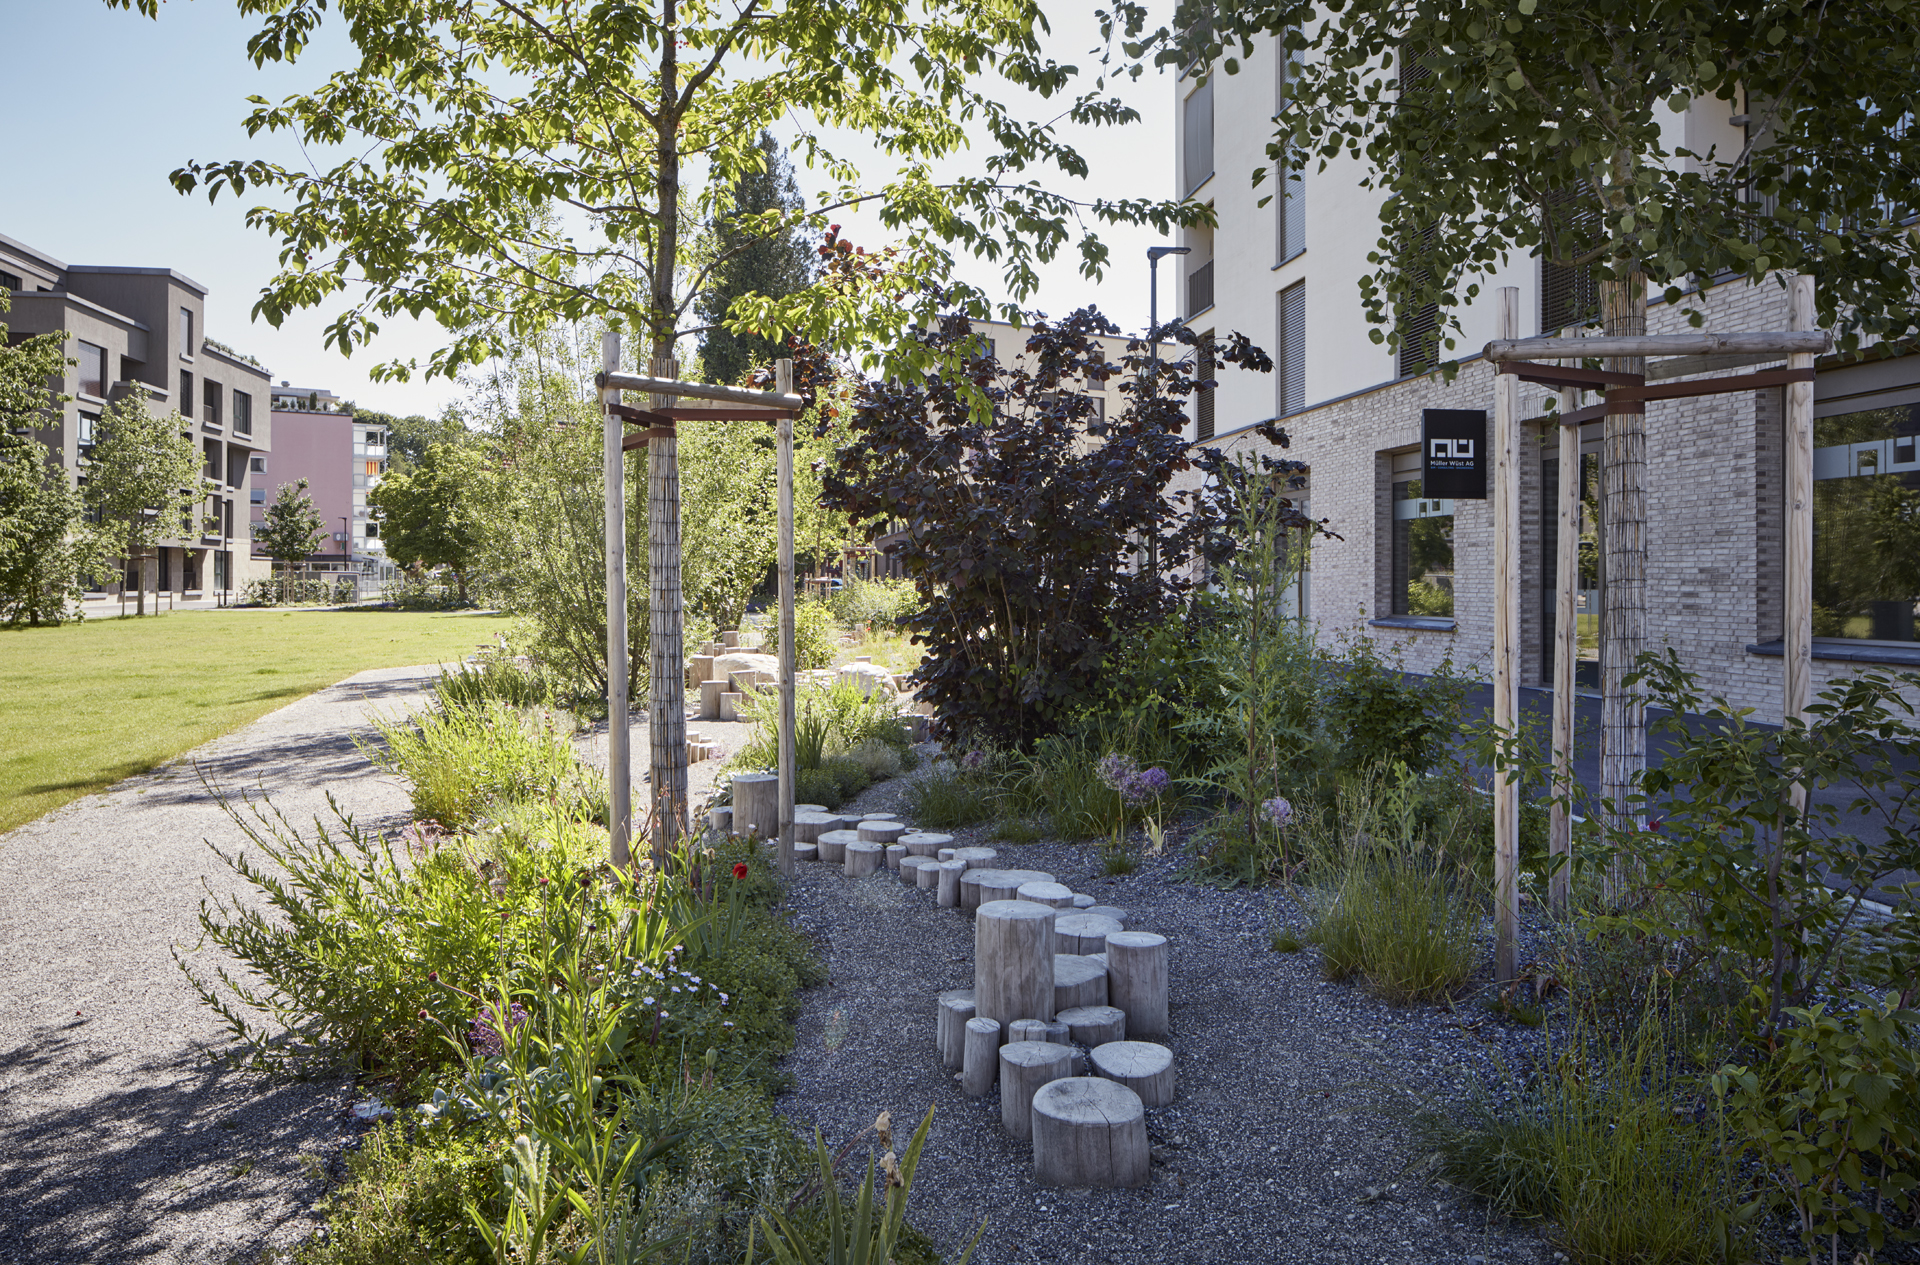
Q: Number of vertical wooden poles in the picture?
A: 5